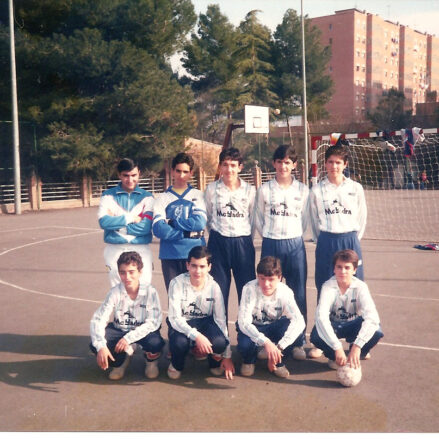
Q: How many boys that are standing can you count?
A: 5